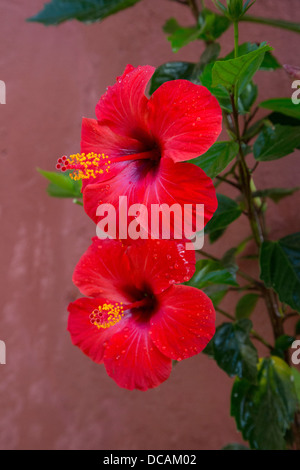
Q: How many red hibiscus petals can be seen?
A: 10